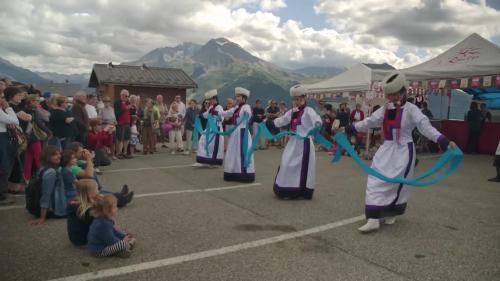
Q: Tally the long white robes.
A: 4